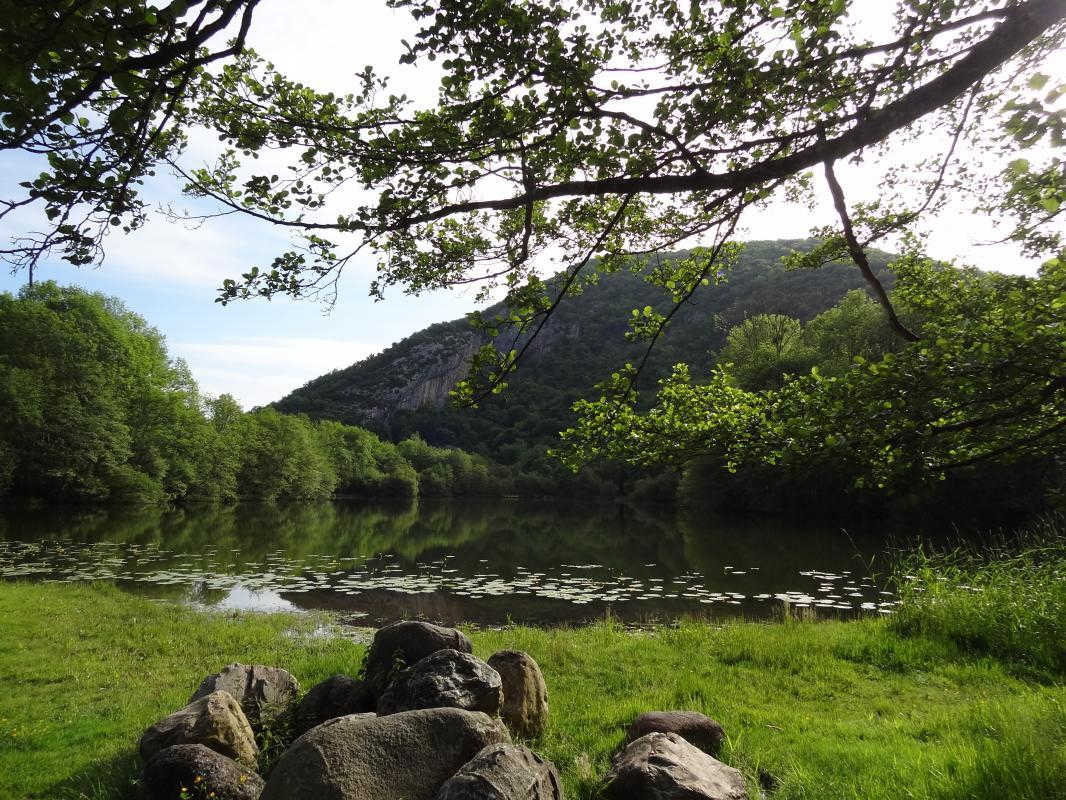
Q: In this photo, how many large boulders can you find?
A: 11